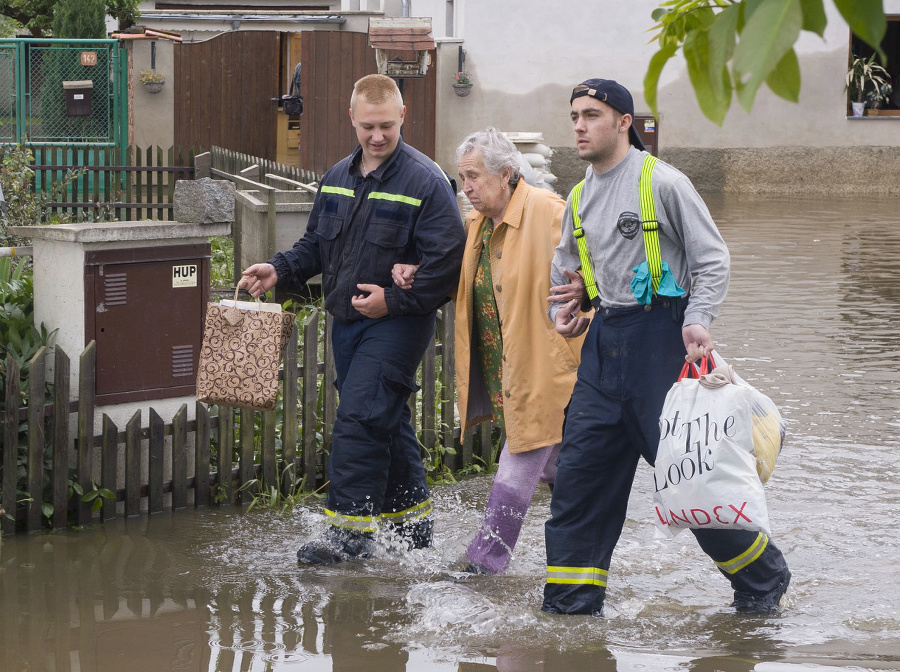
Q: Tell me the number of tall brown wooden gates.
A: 2